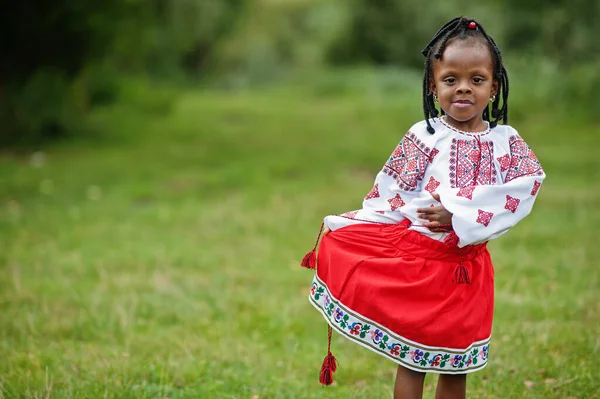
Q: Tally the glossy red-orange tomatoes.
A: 0